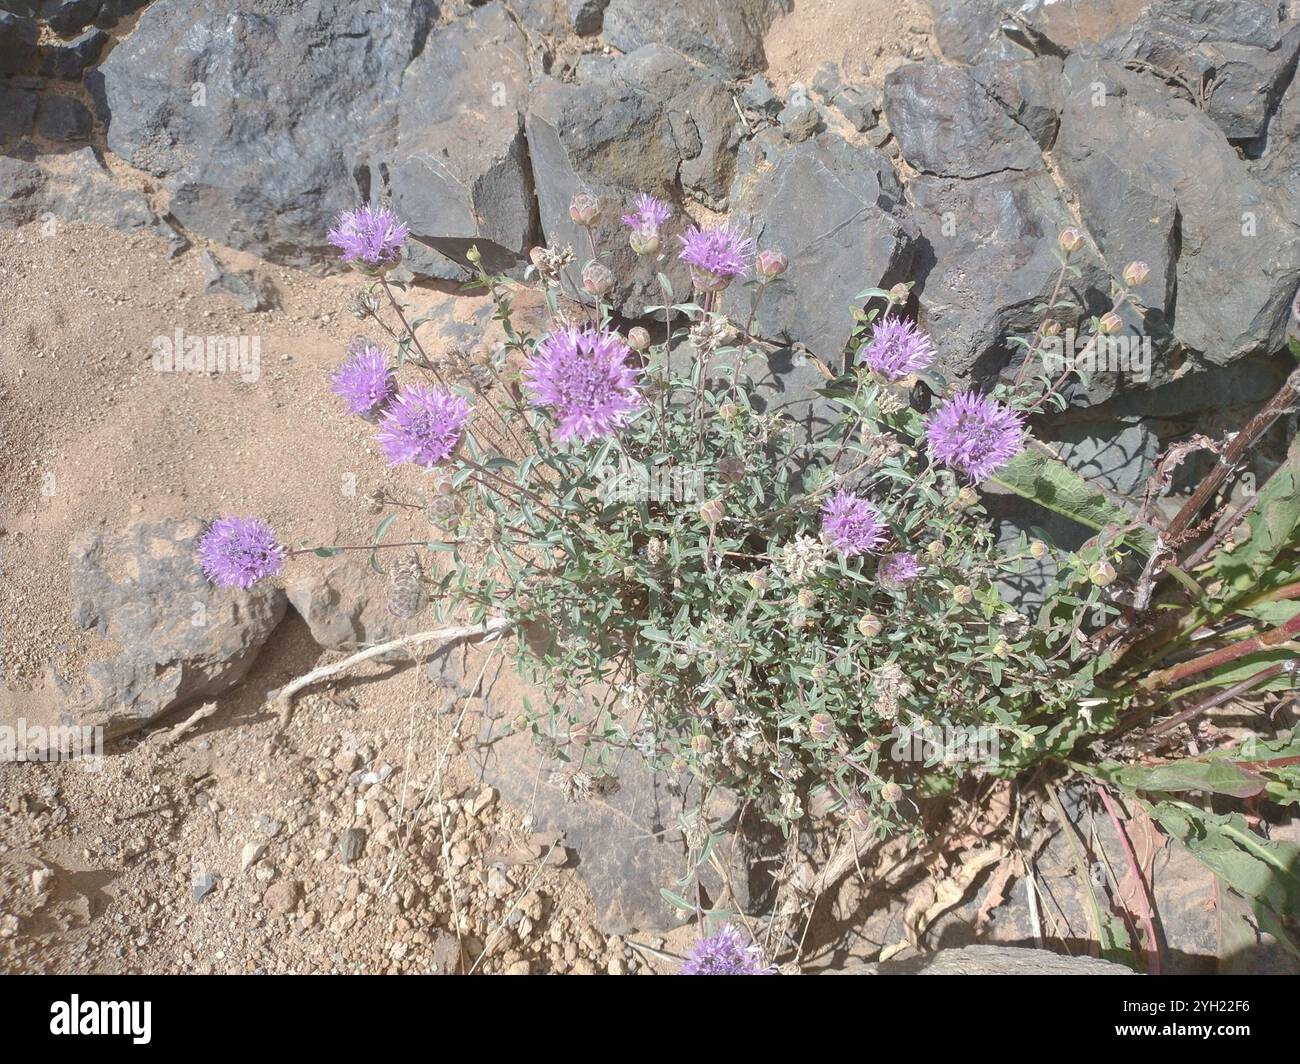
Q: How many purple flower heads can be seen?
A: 12